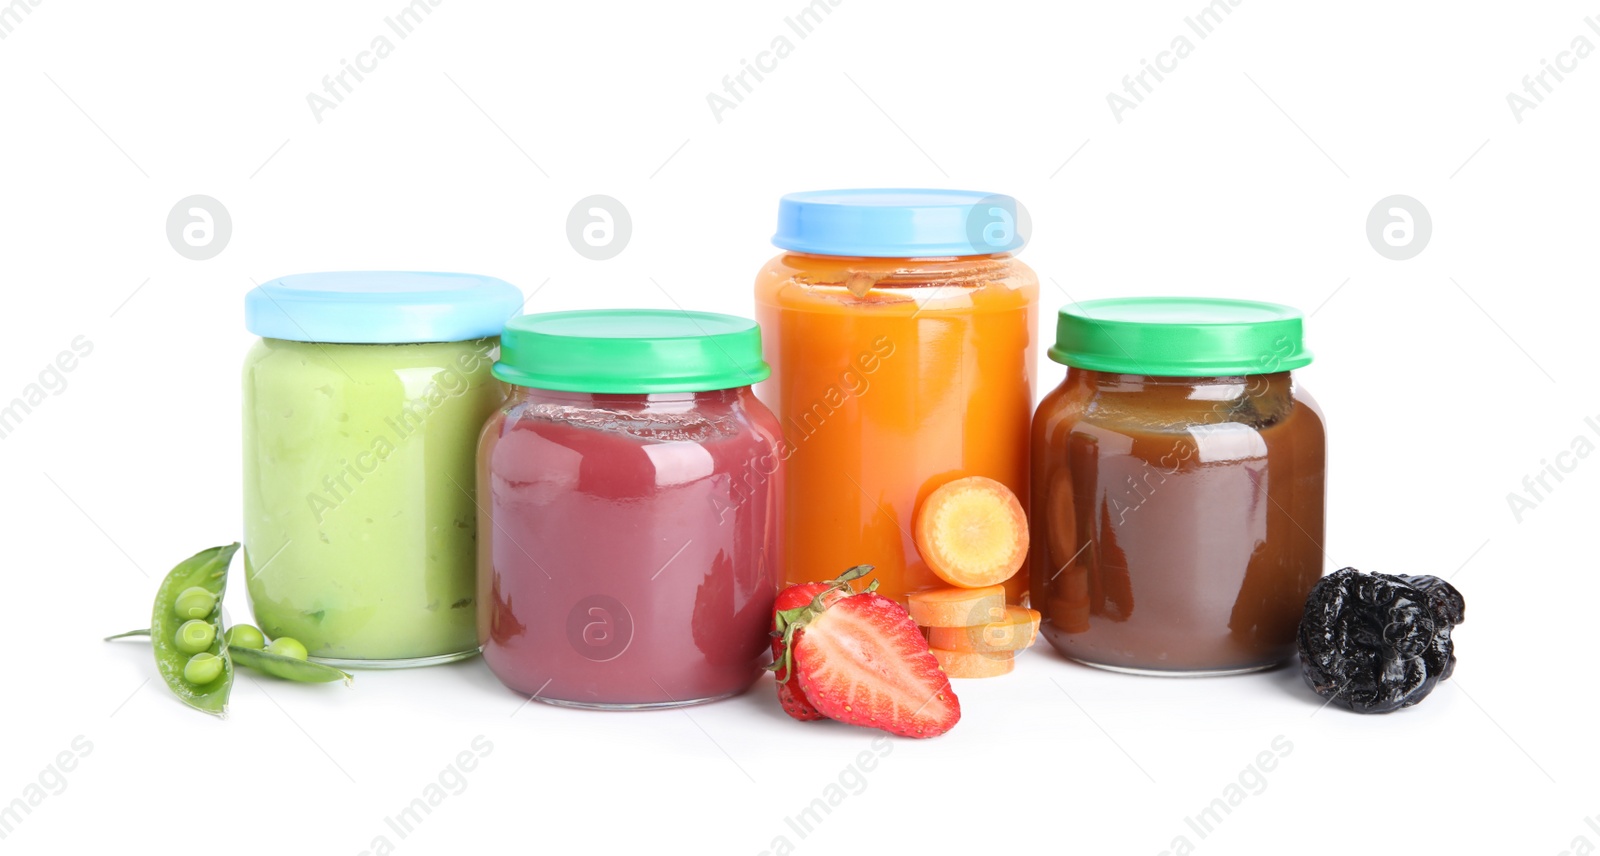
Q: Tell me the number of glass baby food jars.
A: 4